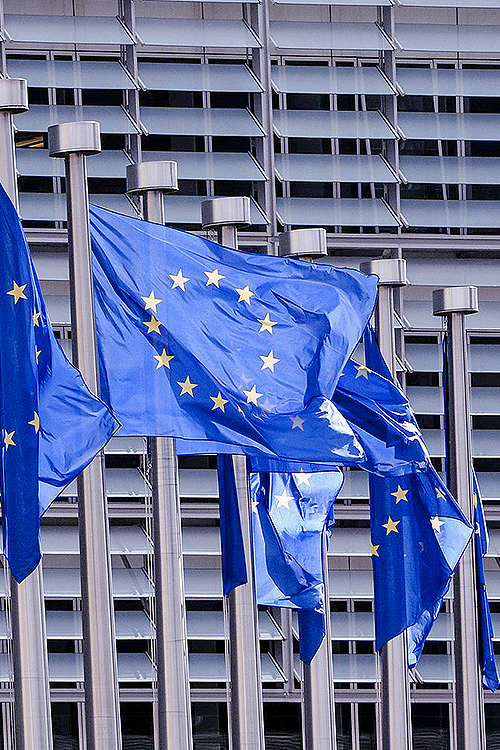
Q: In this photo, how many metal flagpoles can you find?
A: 7